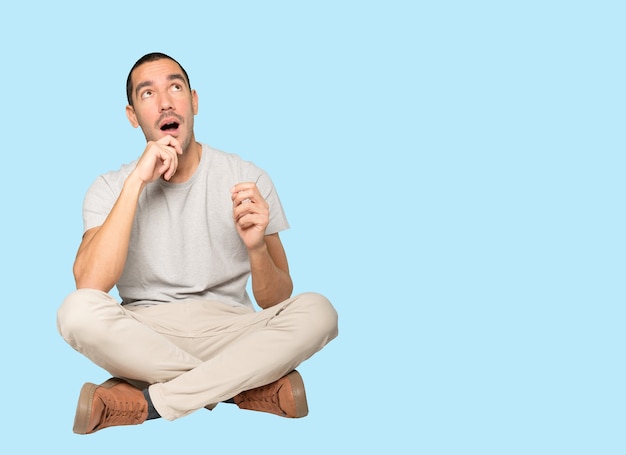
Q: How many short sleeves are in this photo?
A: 2